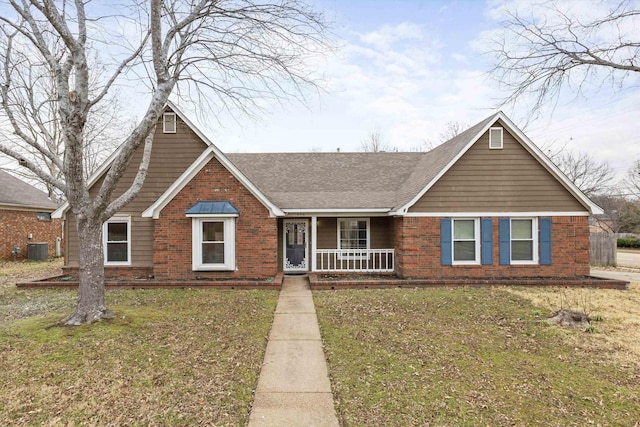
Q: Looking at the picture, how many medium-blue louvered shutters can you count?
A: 4